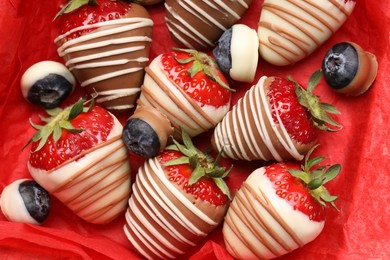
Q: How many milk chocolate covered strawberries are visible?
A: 4